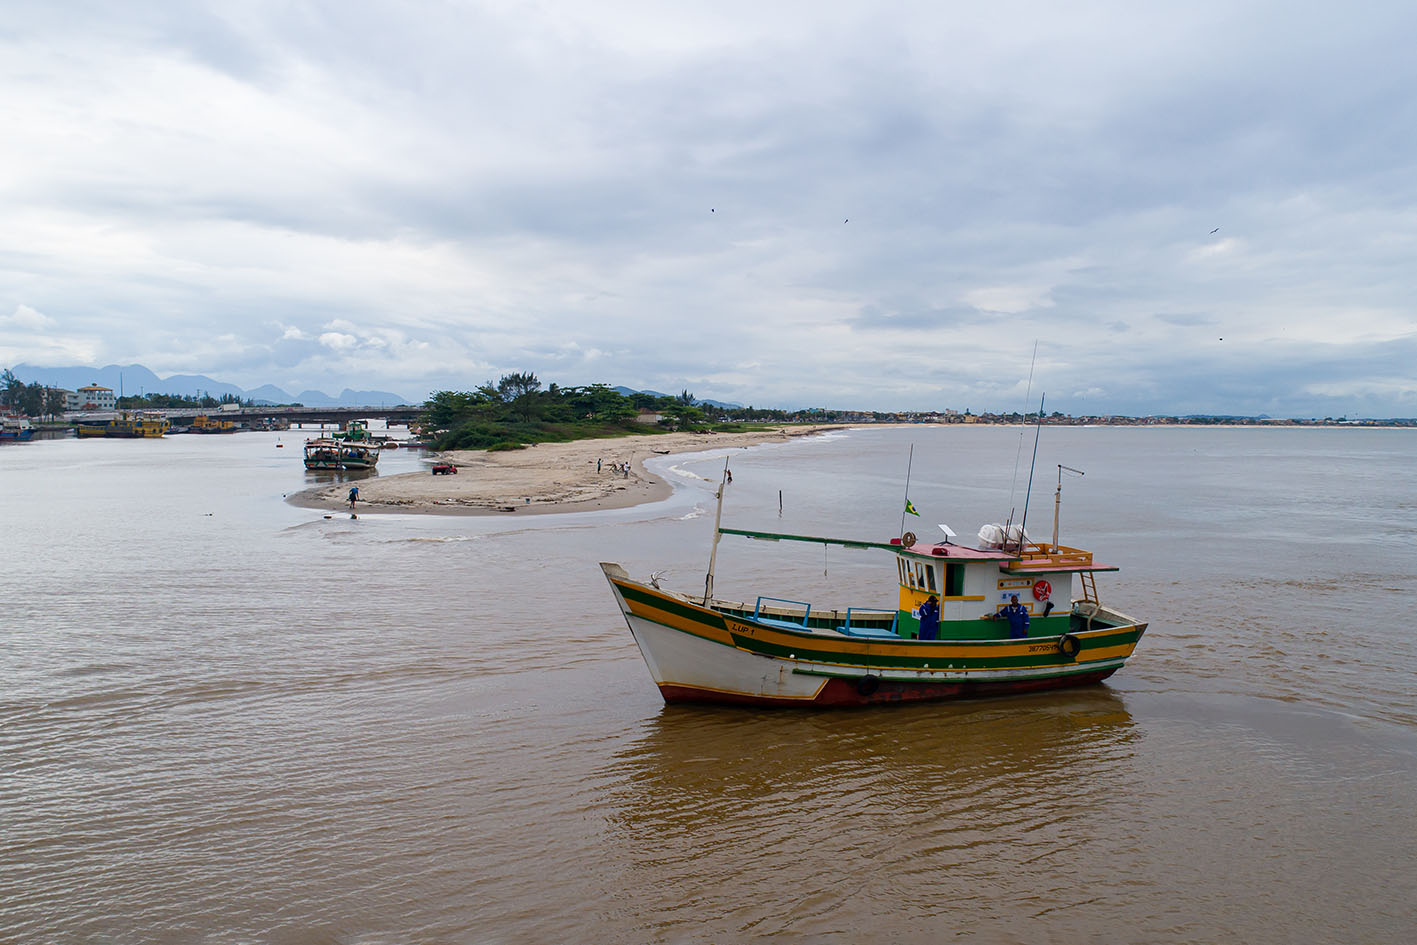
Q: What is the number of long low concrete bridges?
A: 1